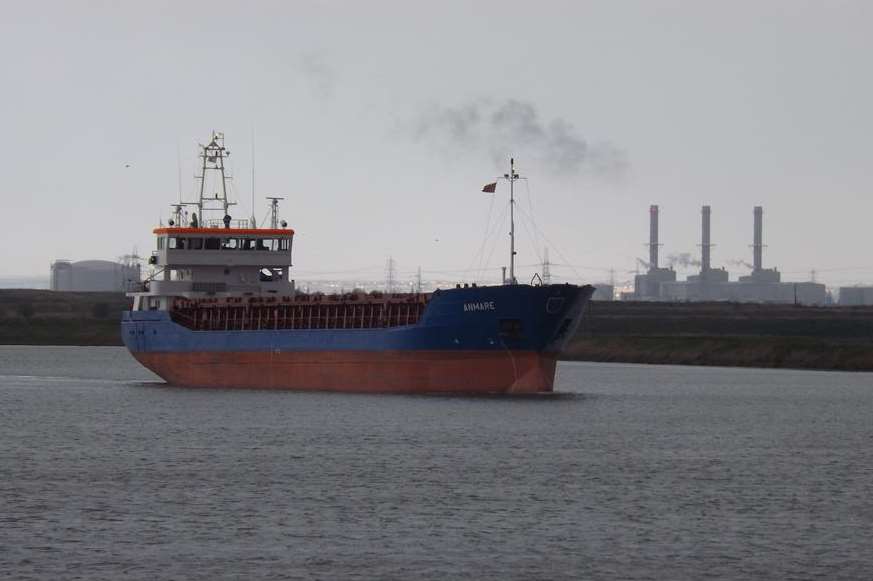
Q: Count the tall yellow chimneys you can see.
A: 0